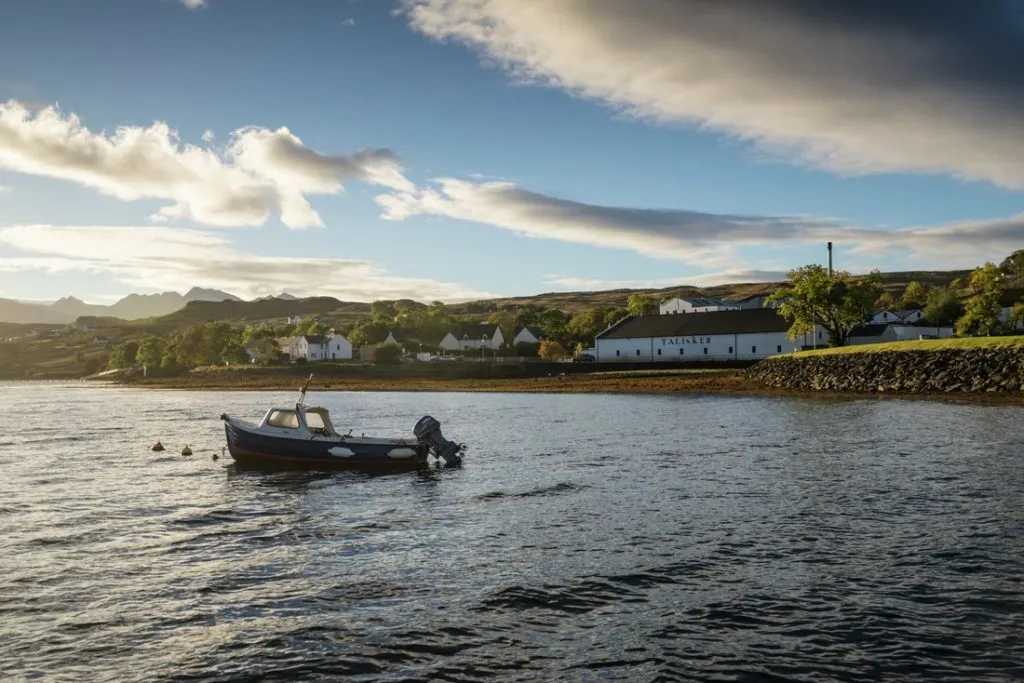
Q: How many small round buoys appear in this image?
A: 3